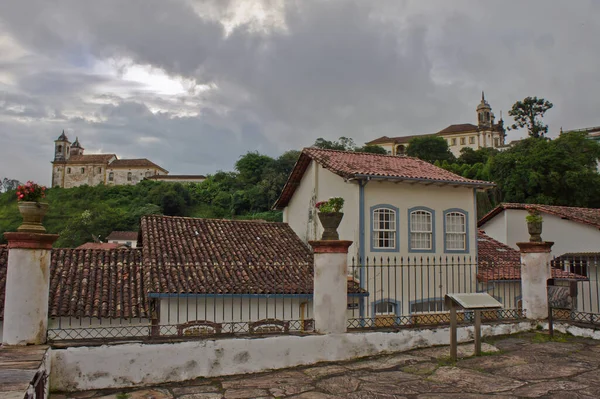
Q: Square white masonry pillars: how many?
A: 3